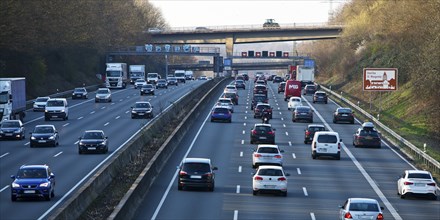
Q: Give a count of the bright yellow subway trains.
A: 0